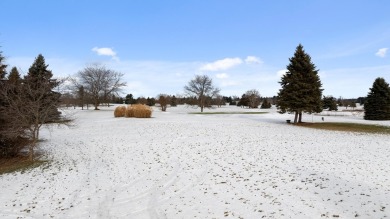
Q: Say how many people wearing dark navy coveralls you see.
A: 0